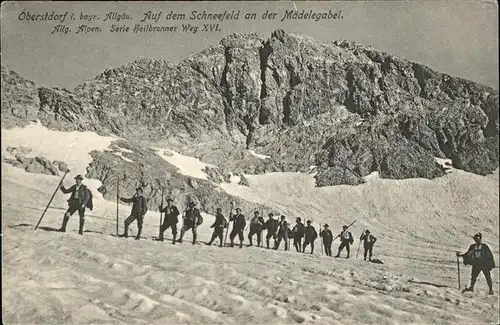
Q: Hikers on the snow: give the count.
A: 15